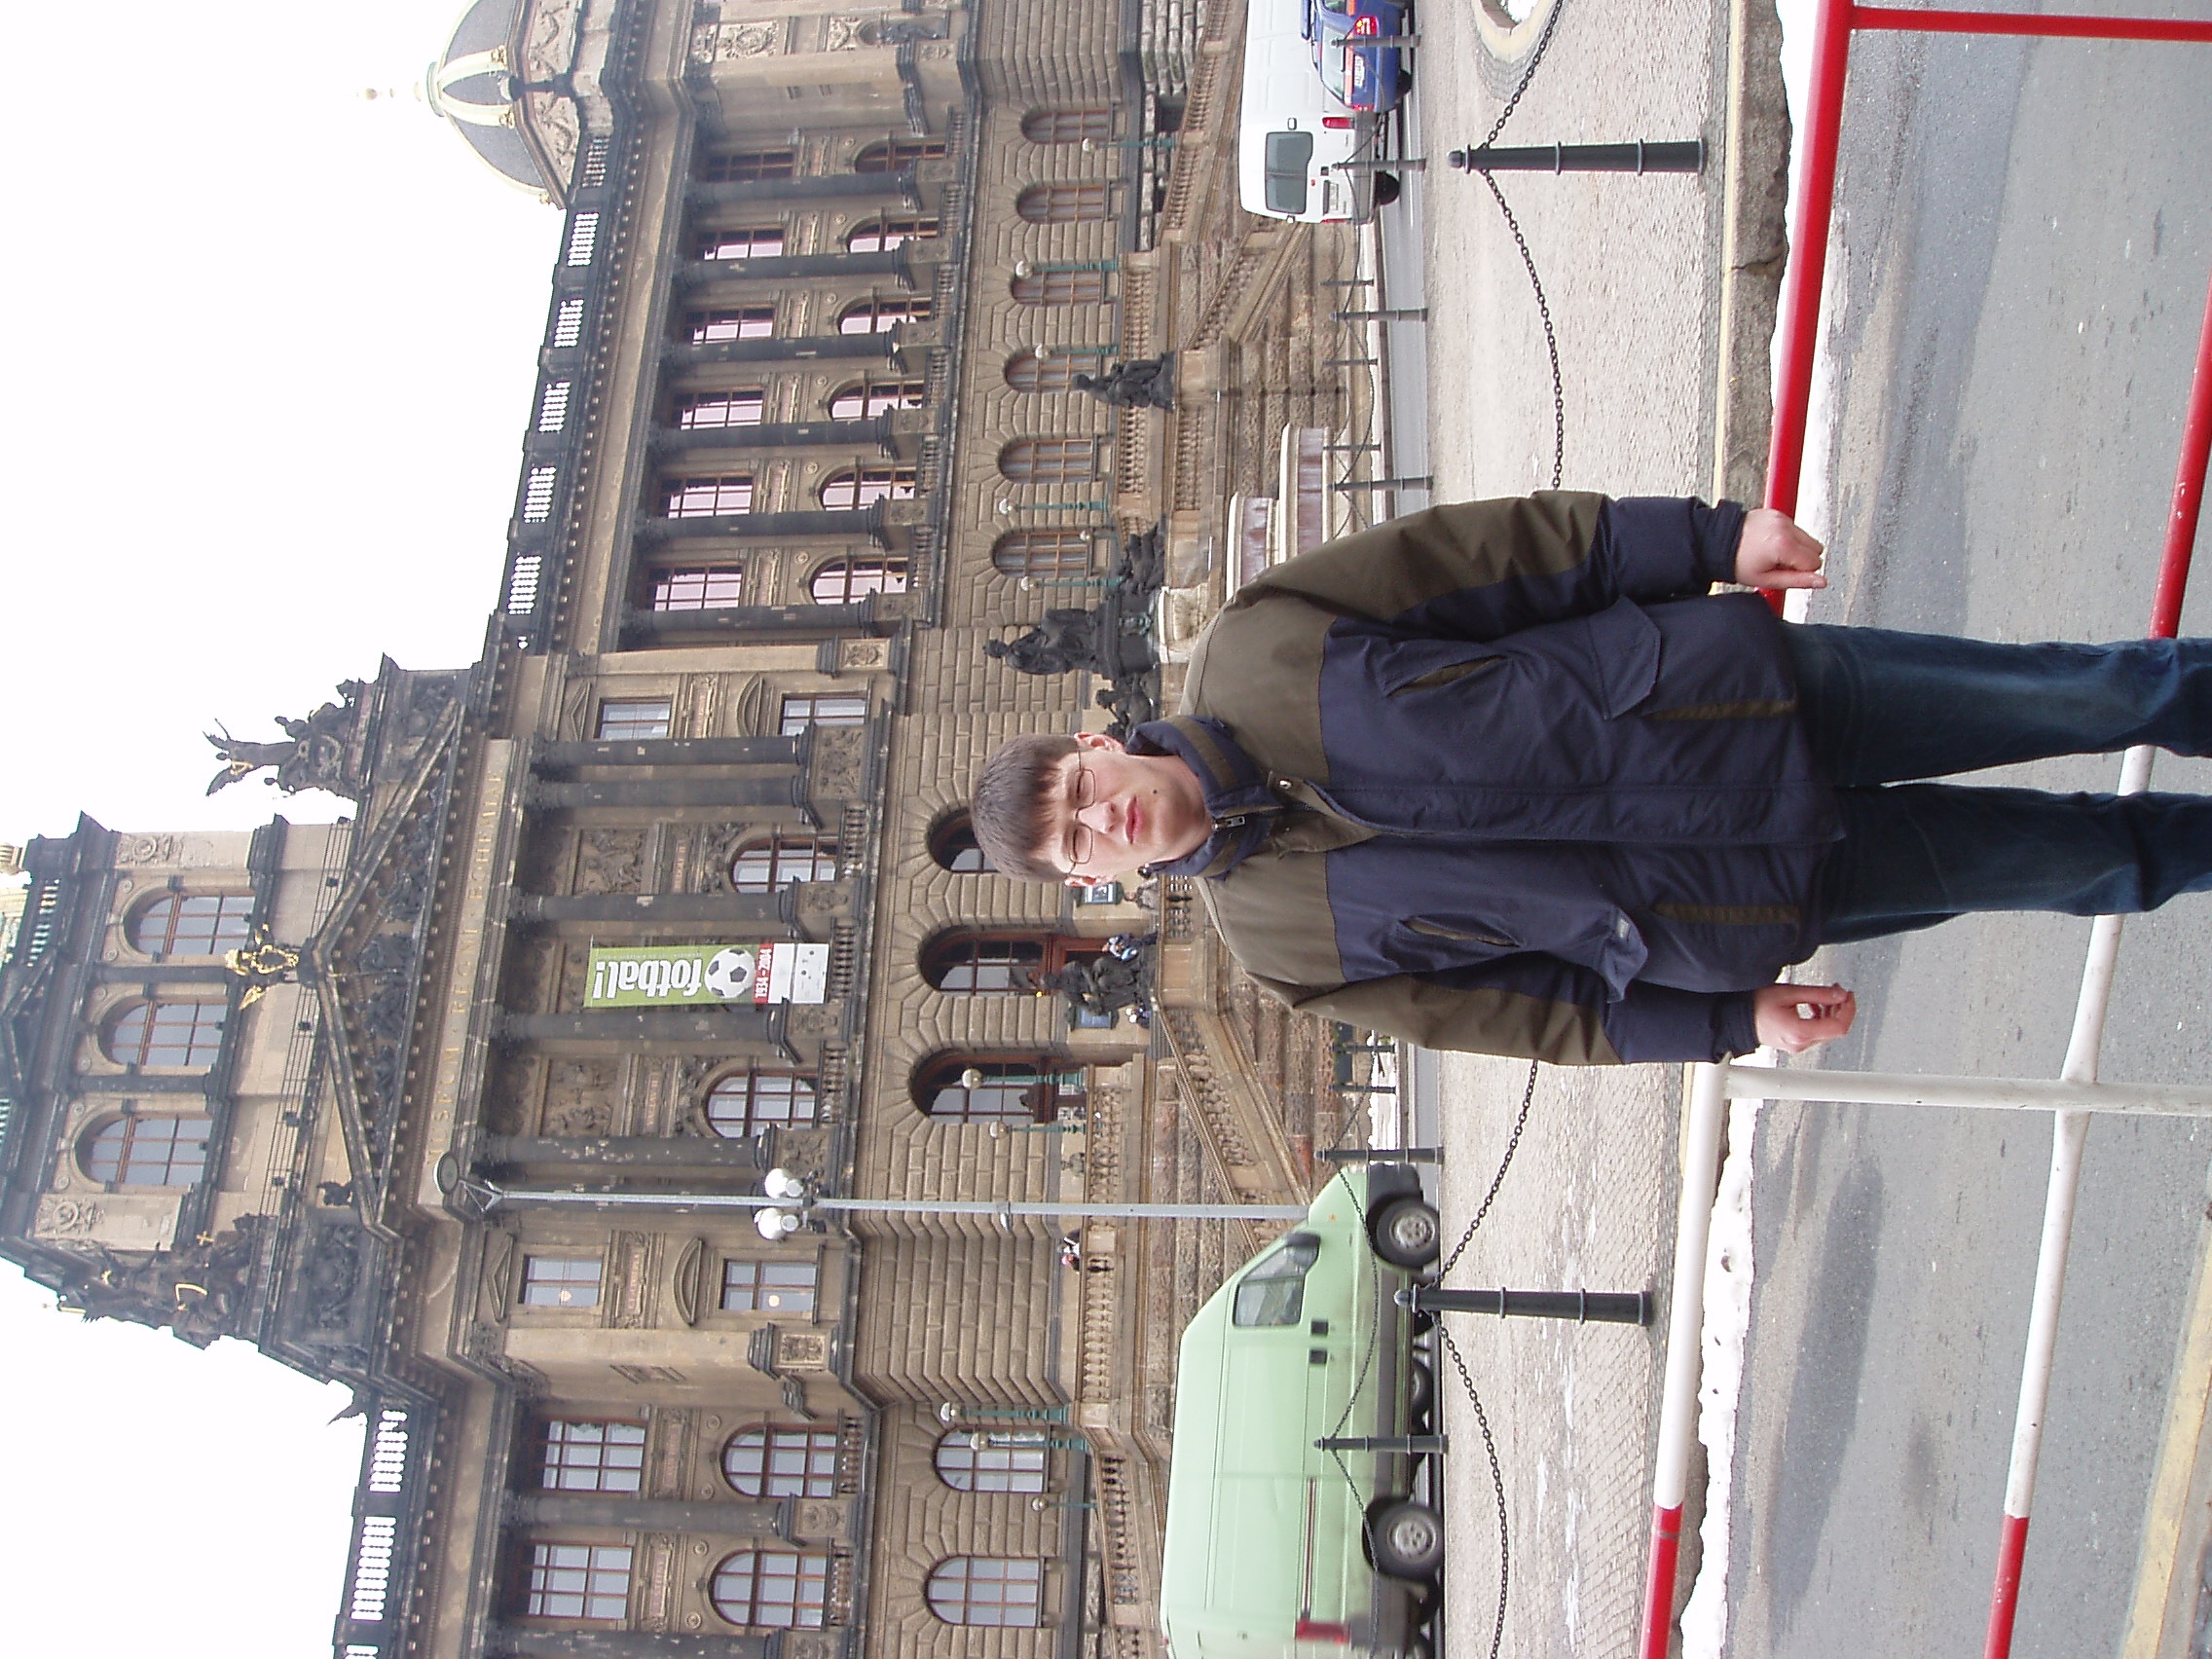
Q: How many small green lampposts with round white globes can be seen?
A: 11